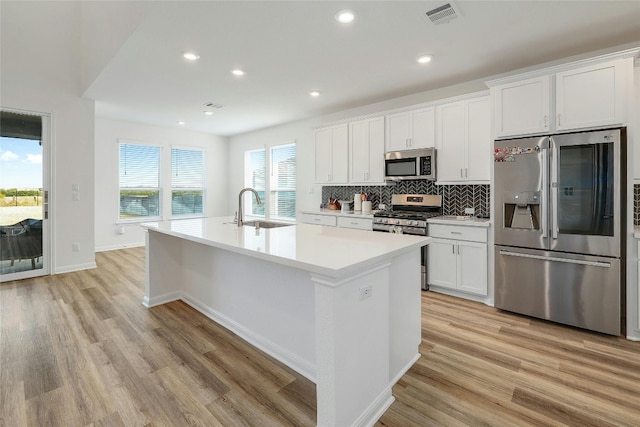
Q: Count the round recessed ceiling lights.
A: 7